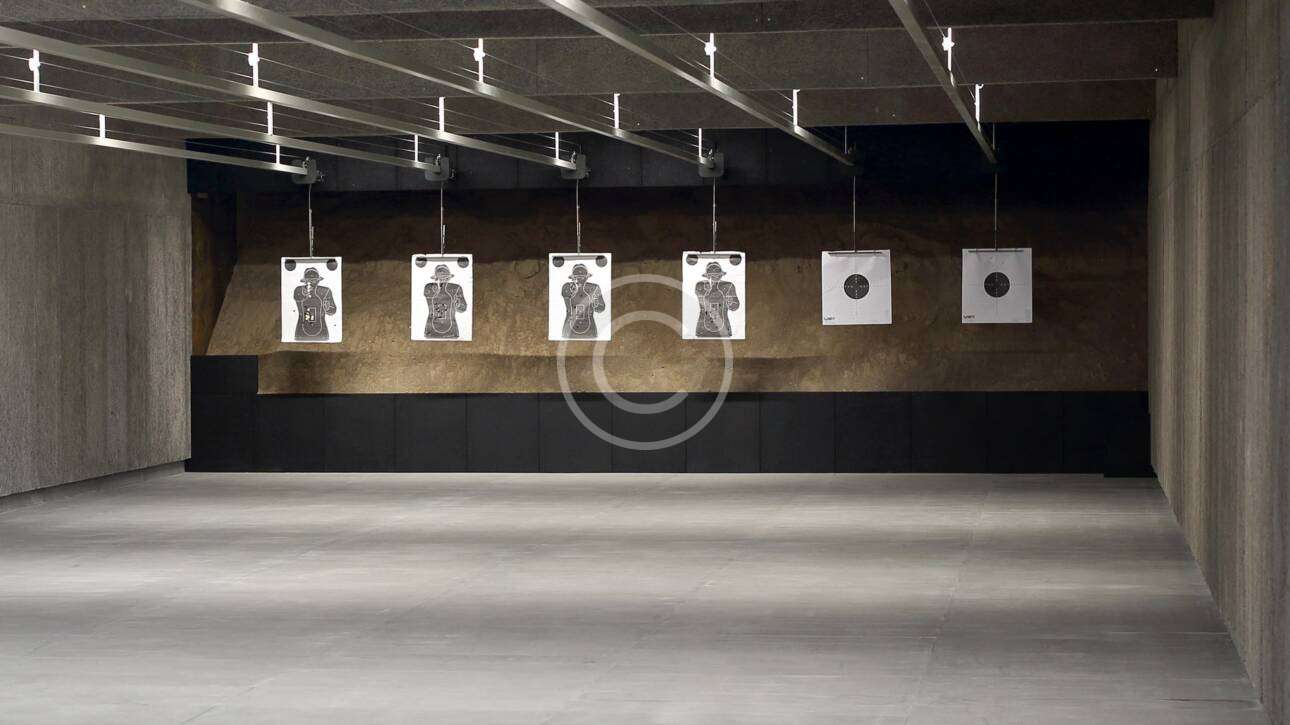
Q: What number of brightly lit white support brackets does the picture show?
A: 15